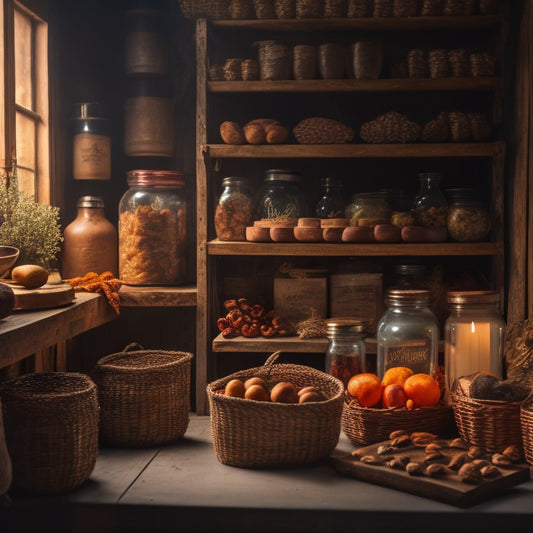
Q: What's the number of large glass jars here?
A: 3